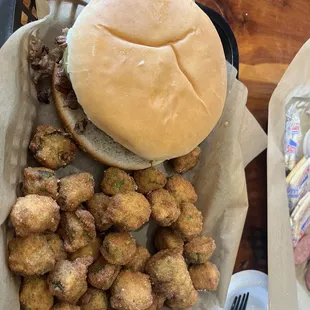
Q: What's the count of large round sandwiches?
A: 1